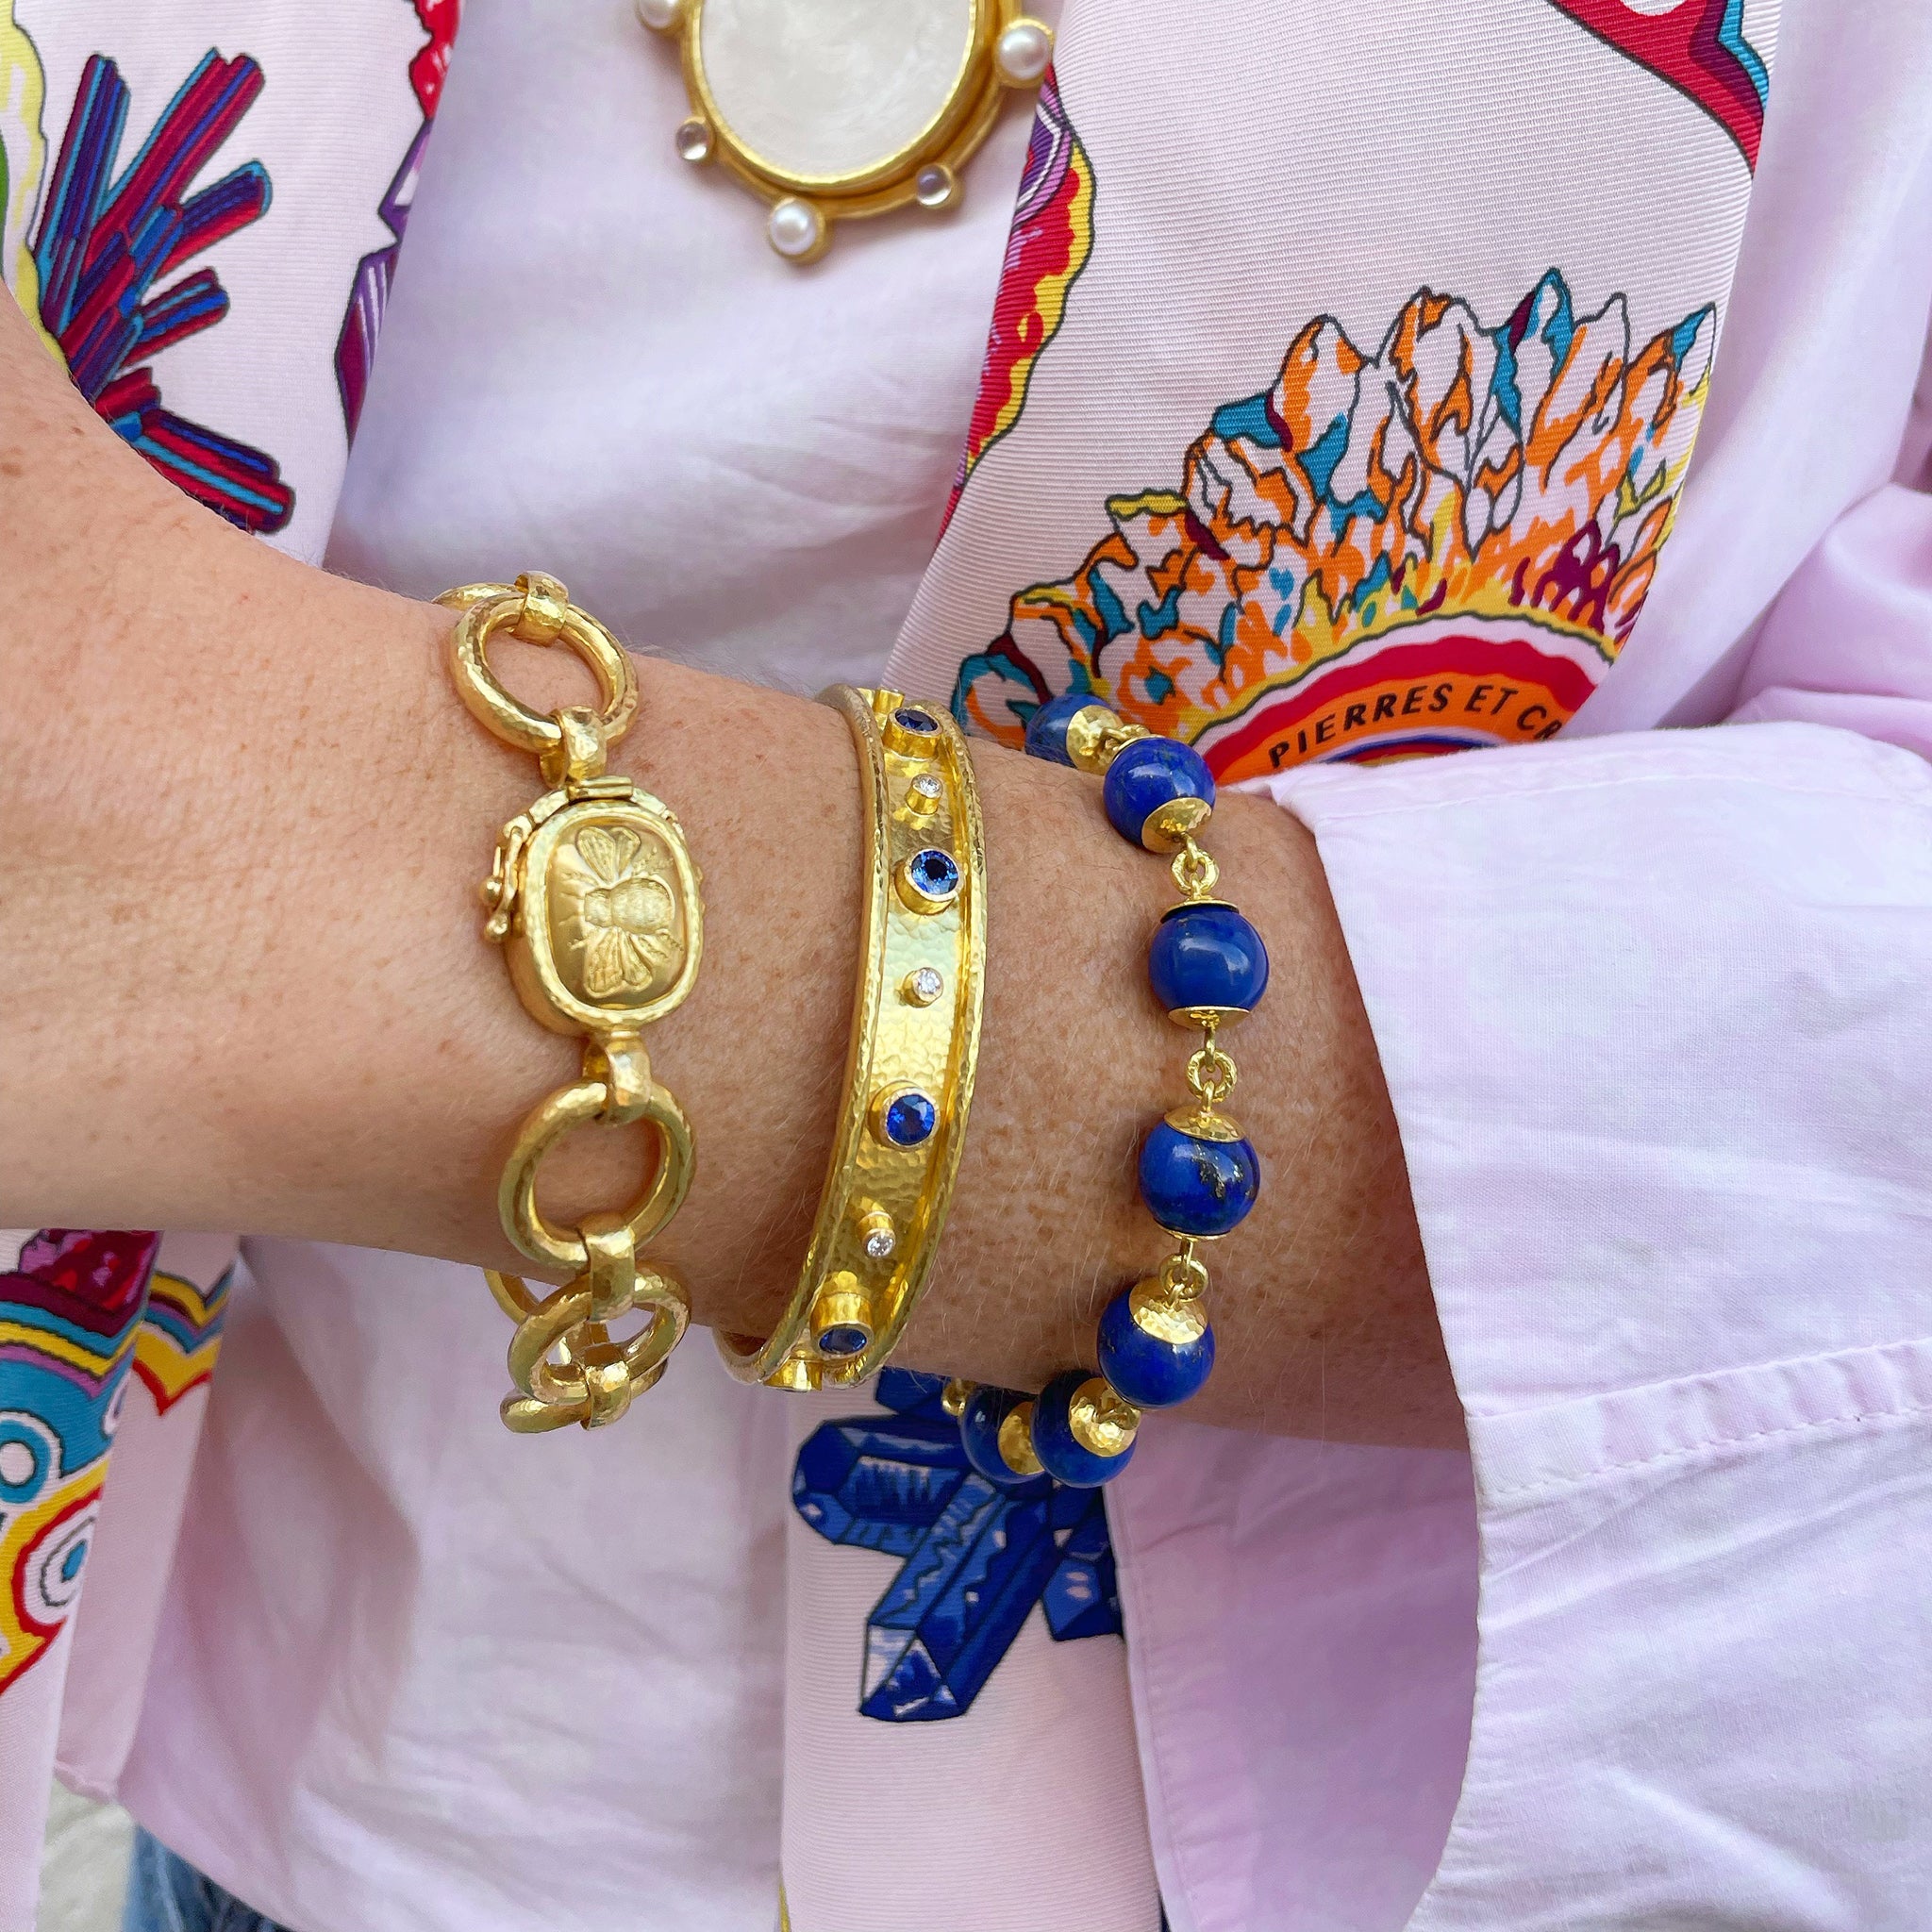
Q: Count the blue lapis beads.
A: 7